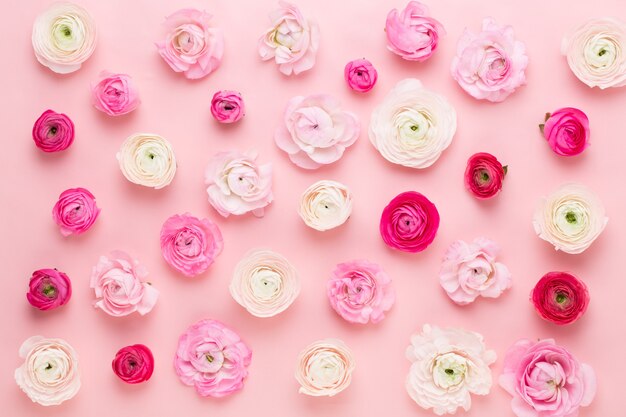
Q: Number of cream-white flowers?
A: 10